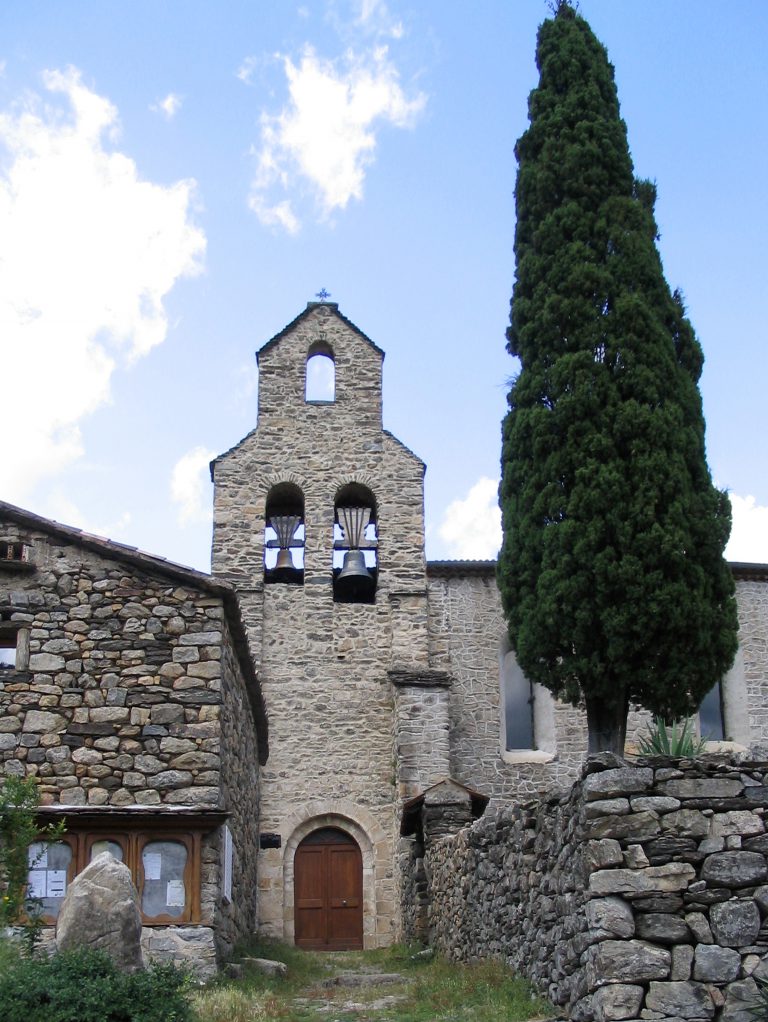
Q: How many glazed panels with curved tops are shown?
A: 3